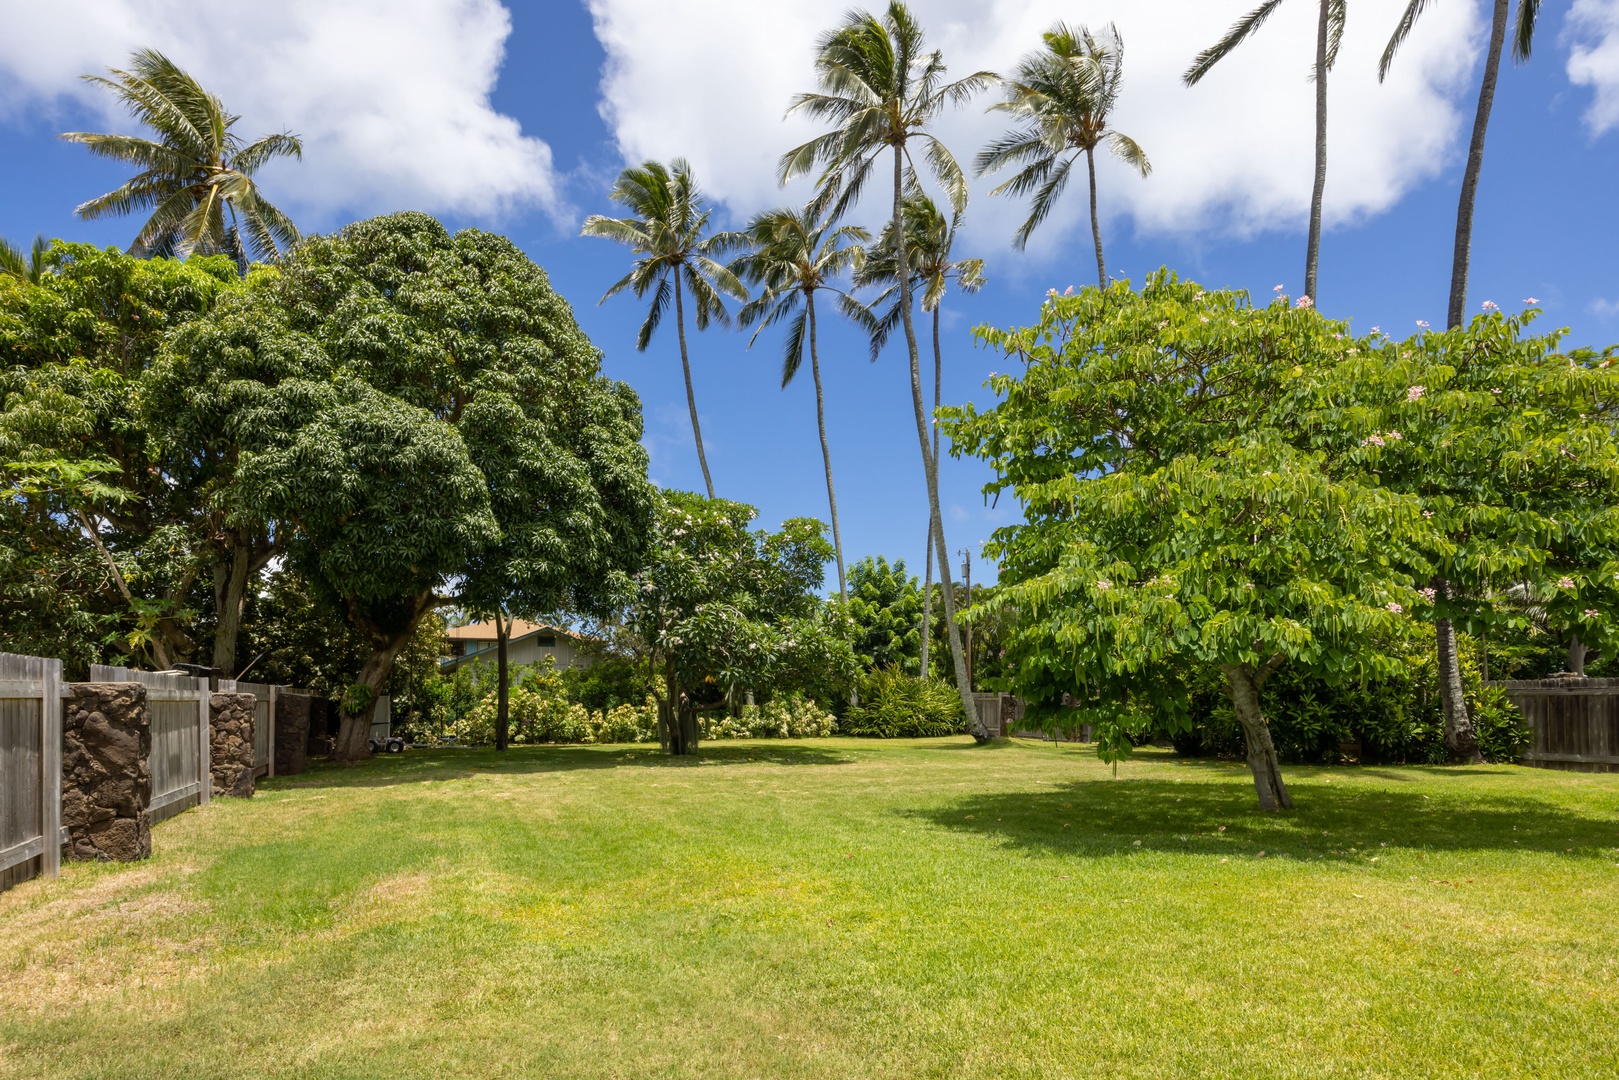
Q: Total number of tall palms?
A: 8